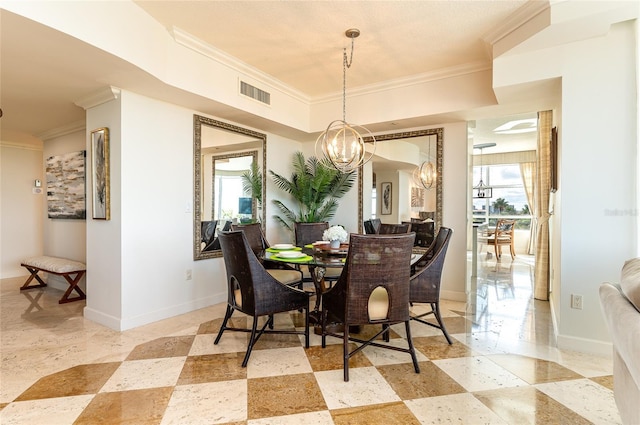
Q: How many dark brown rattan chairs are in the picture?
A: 6